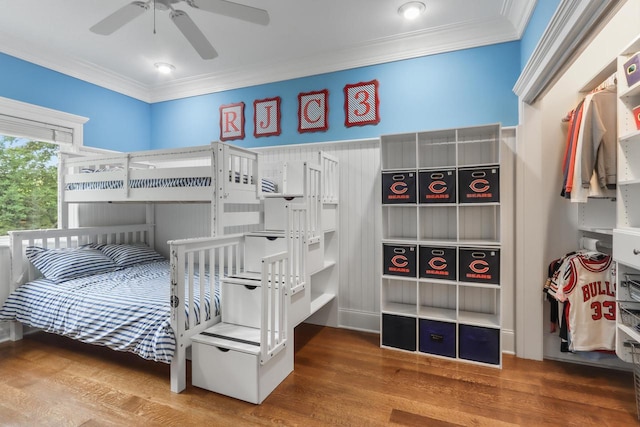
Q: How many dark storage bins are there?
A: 9